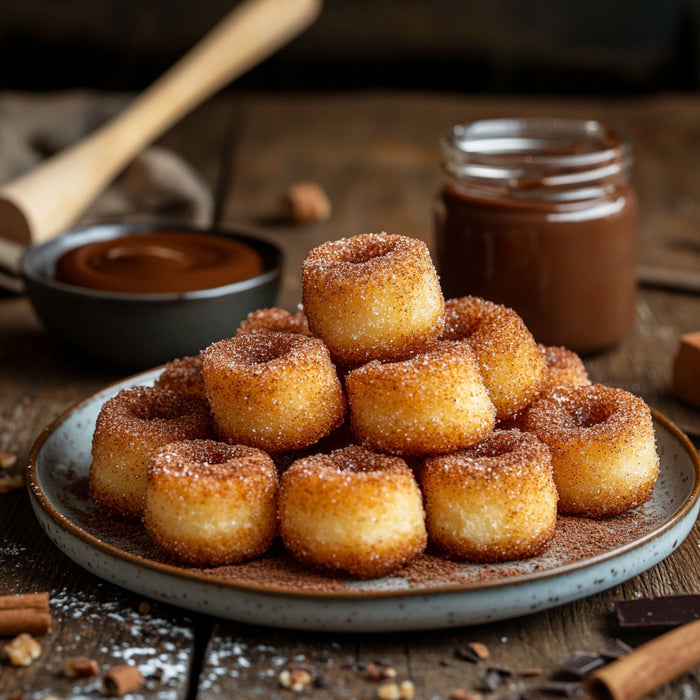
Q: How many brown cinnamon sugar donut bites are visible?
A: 12